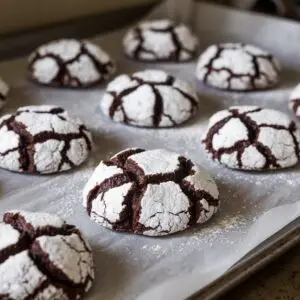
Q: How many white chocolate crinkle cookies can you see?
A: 10